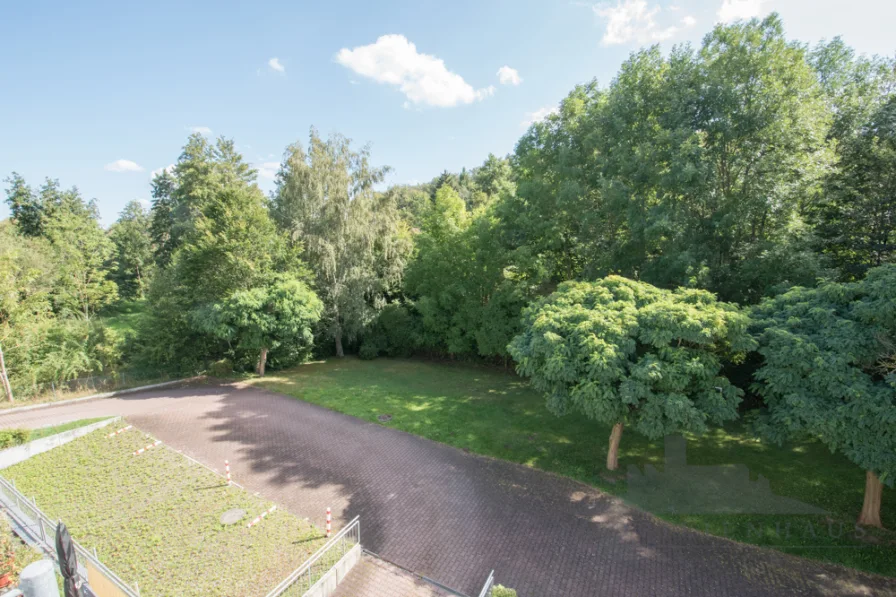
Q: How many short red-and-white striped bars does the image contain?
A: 5